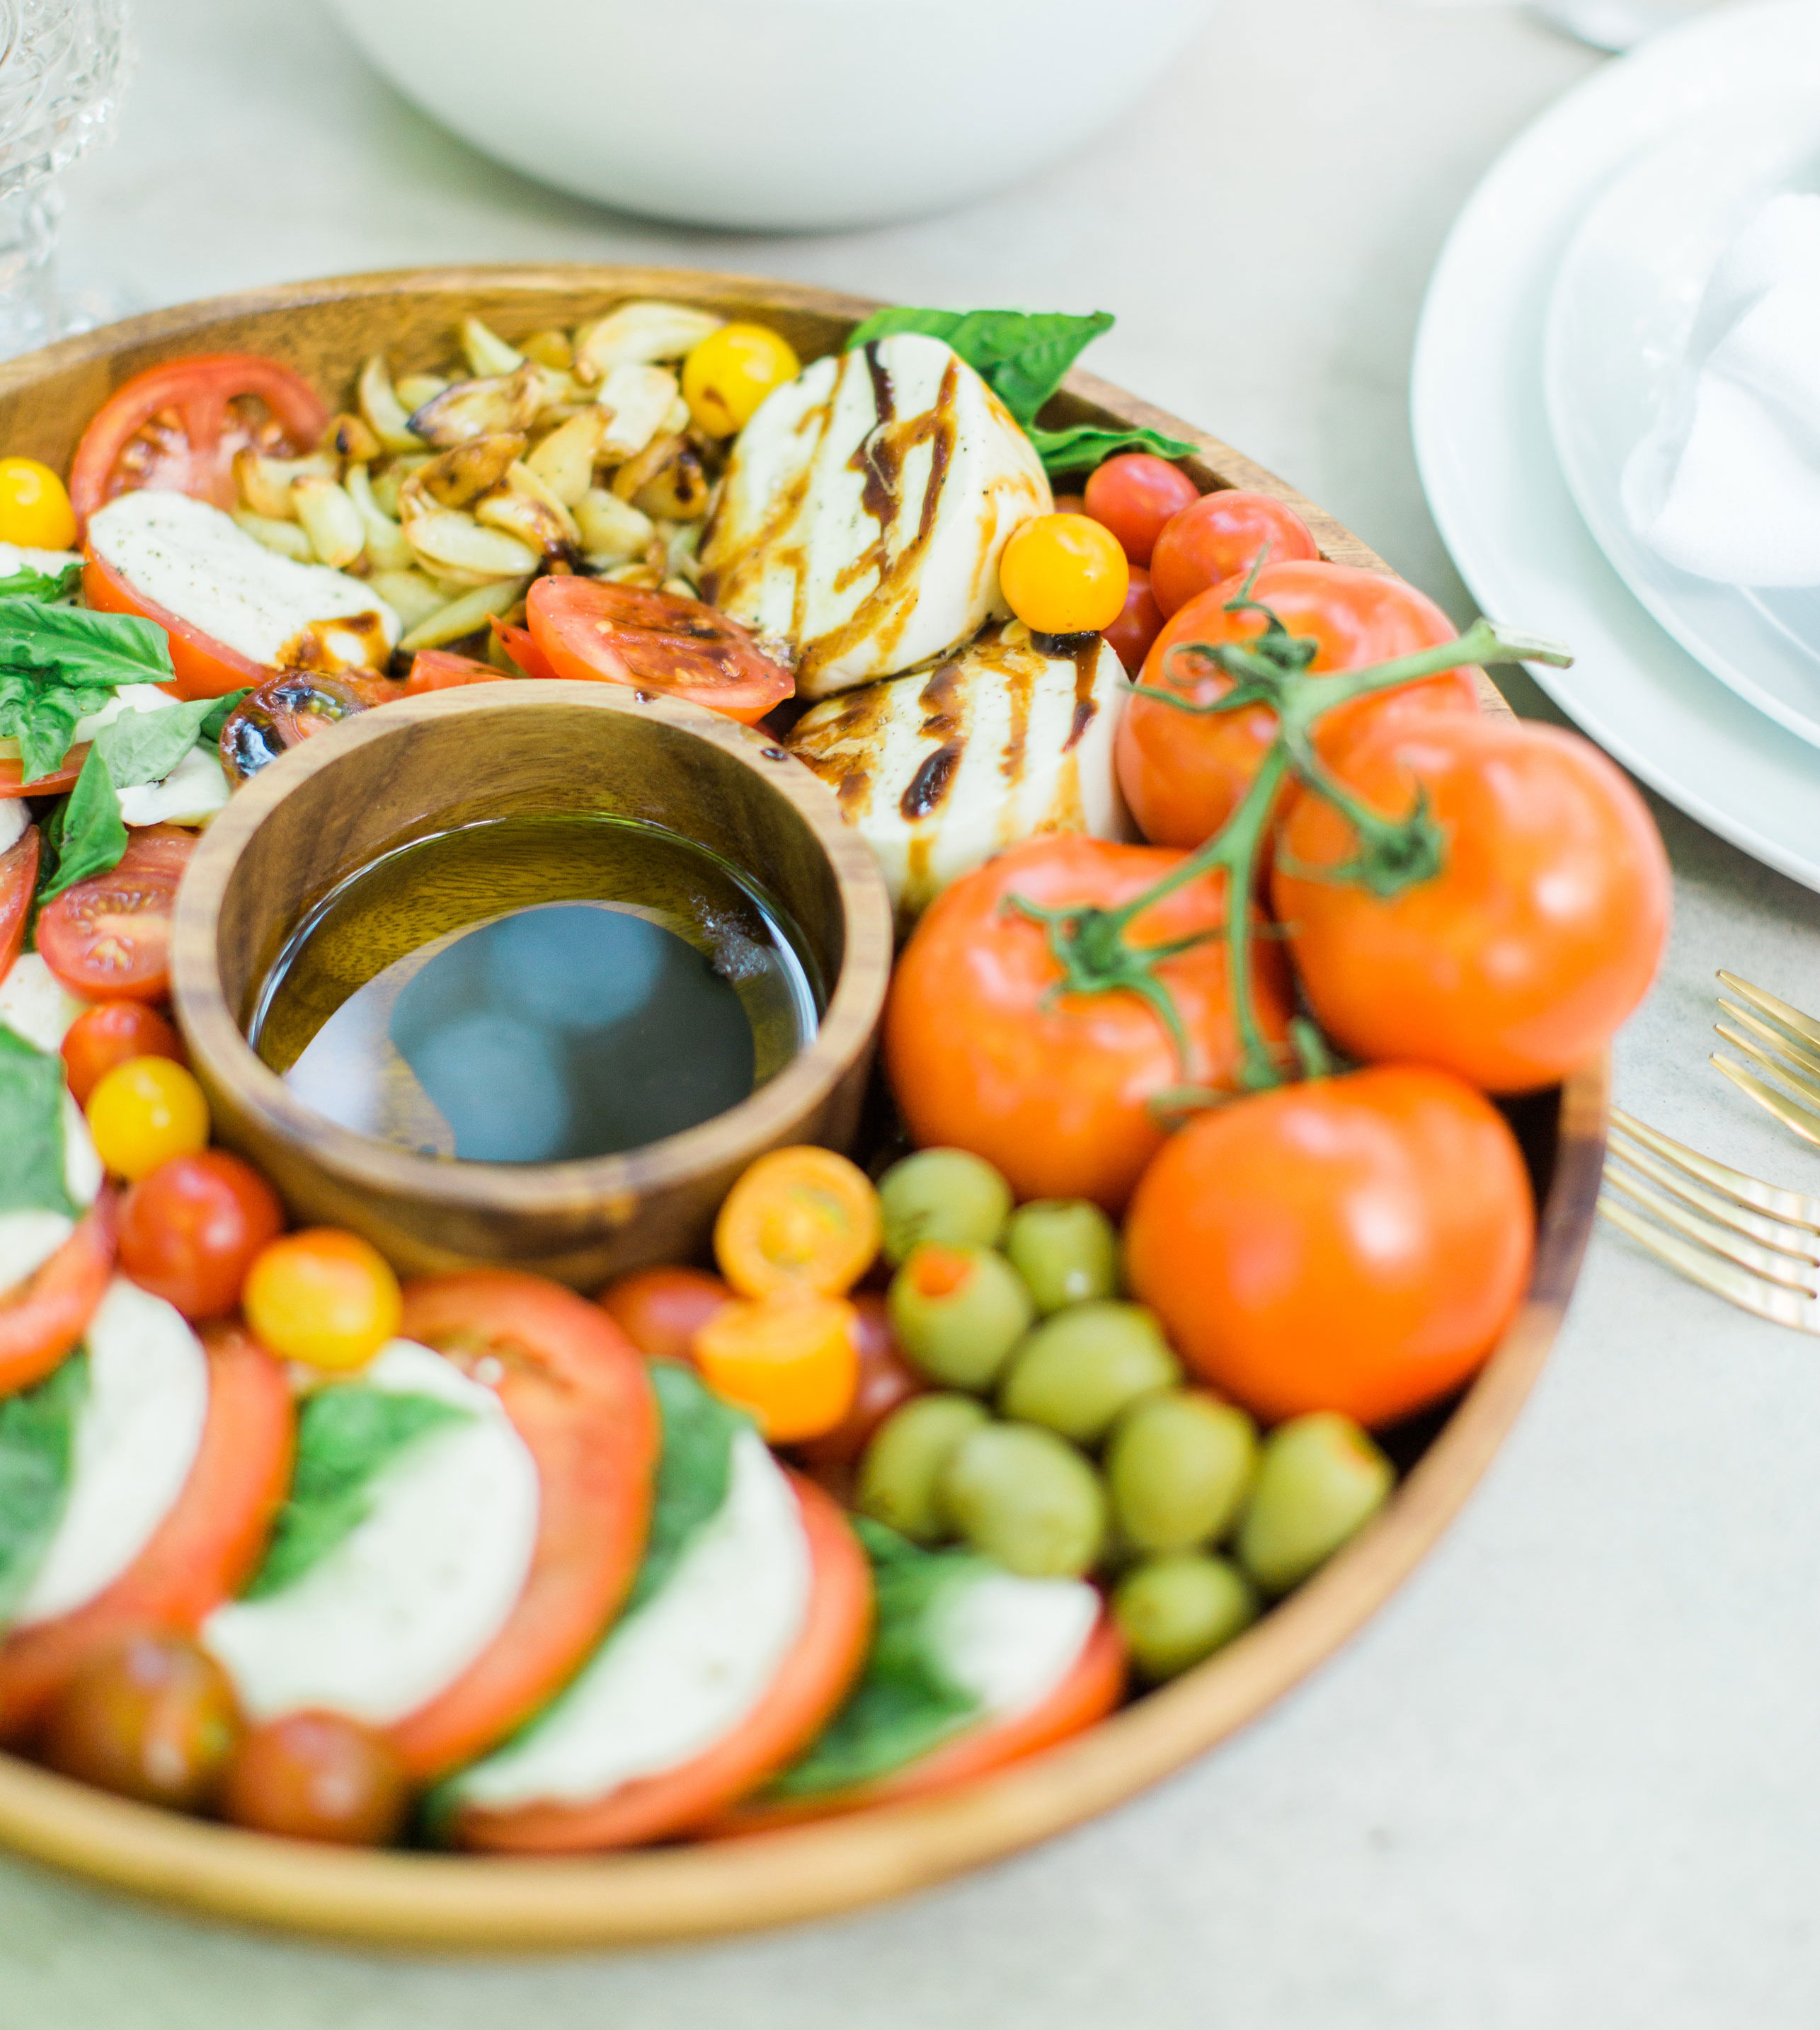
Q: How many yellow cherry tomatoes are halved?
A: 2